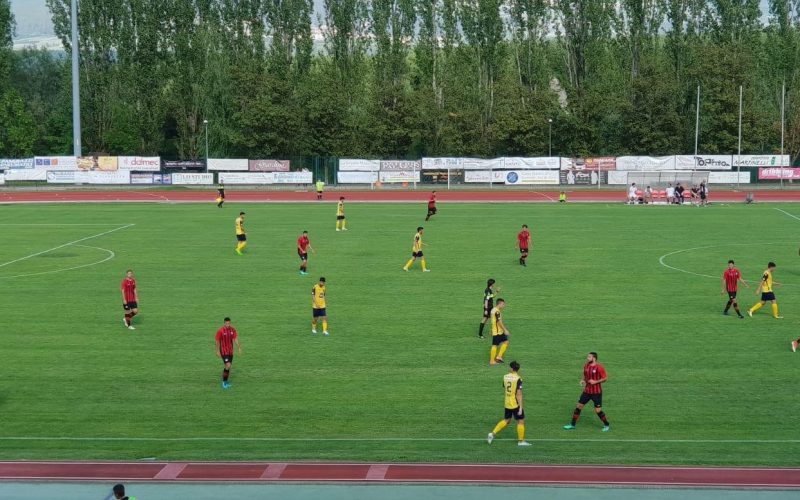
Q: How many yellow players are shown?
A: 7